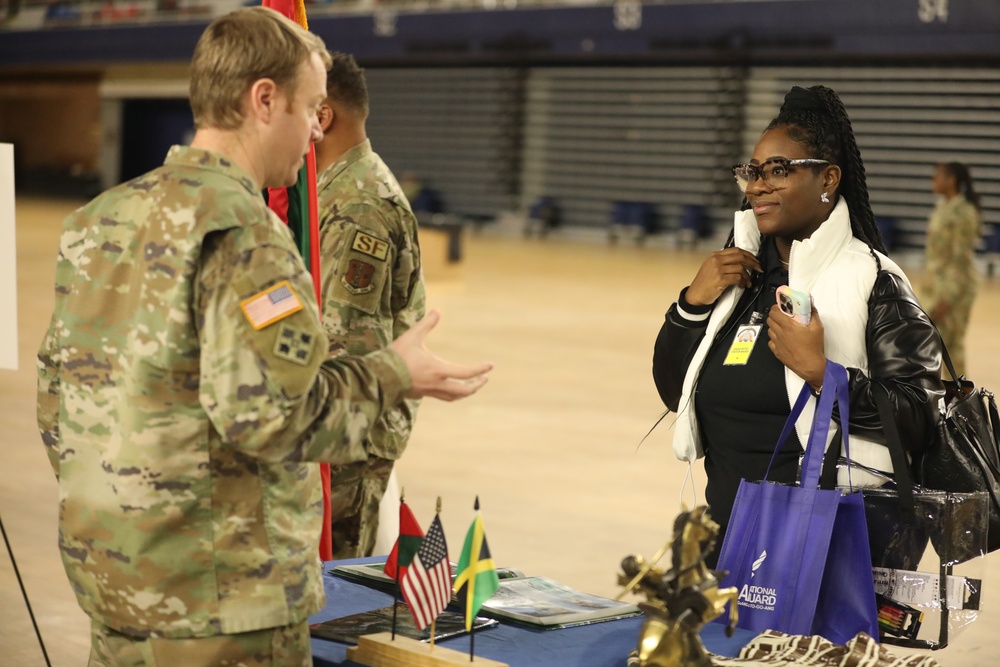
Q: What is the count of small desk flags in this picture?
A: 3